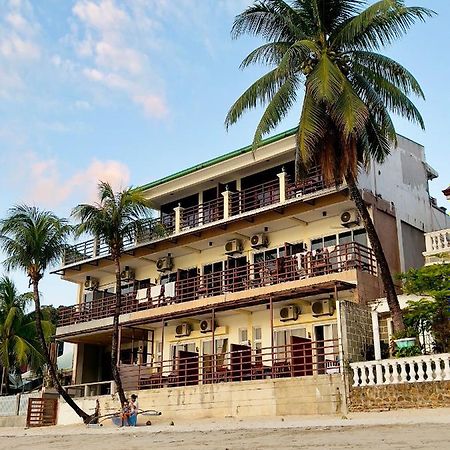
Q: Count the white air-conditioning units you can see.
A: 10